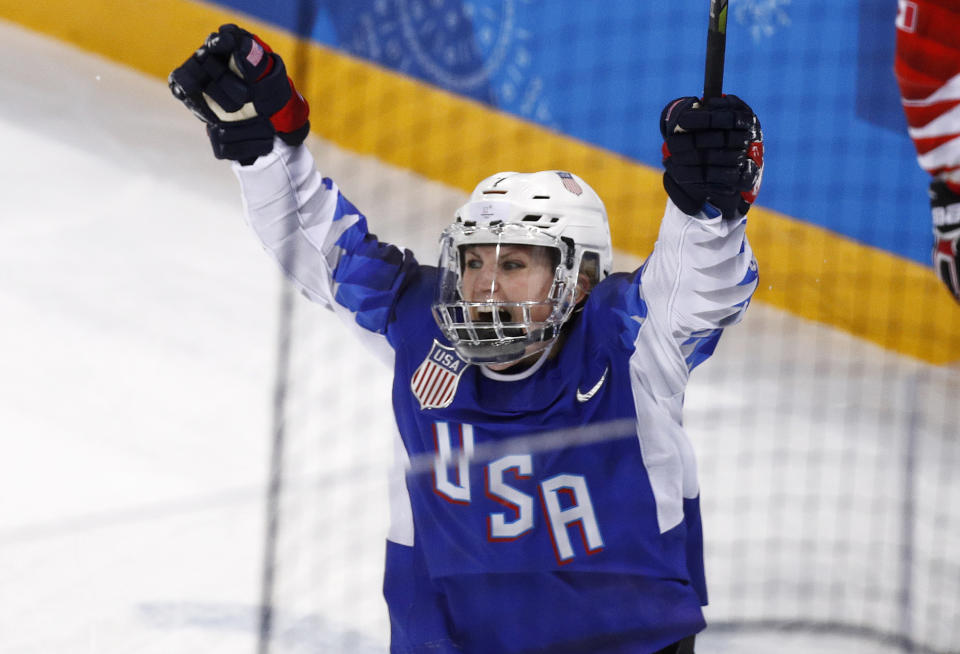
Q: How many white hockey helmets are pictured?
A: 1